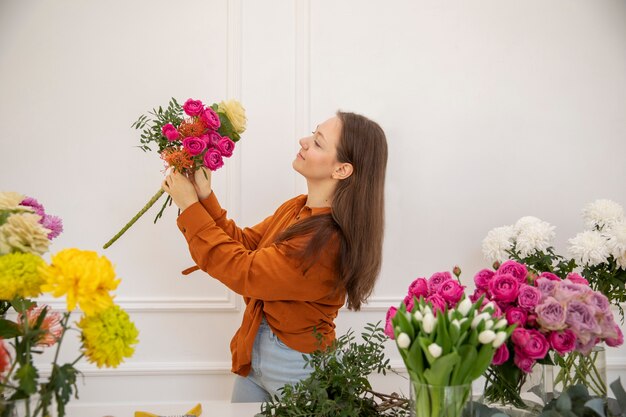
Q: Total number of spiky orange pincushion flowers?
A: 2